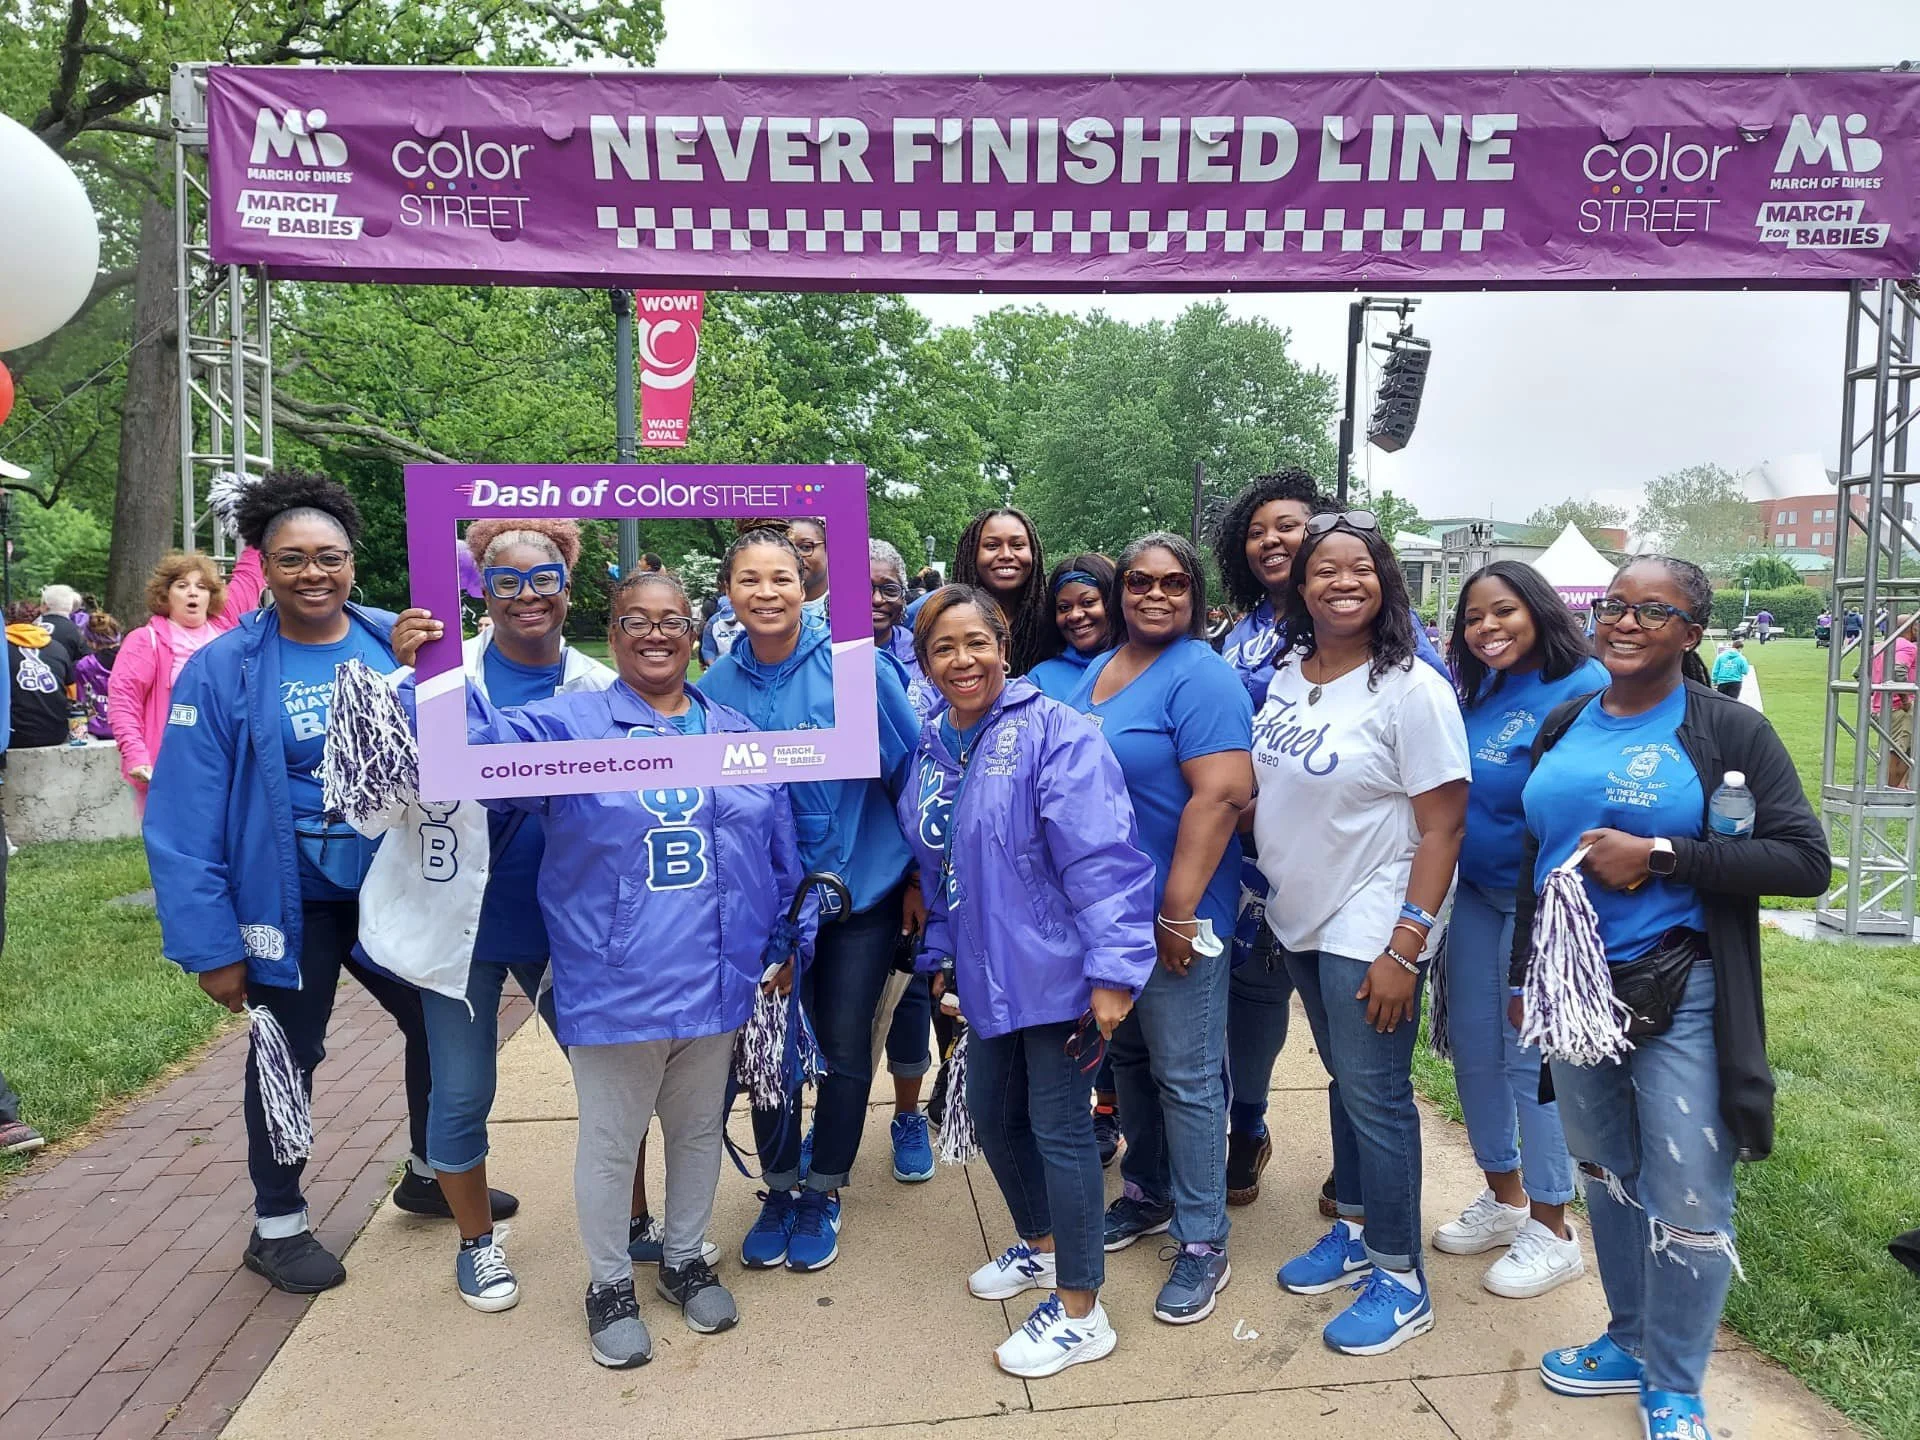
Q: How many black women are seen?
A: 14